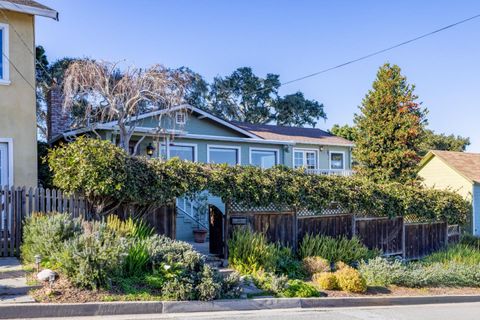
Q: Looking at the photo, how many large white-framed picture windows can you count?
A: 3